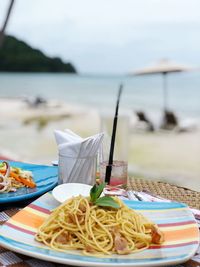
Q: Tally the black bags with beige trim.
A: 0